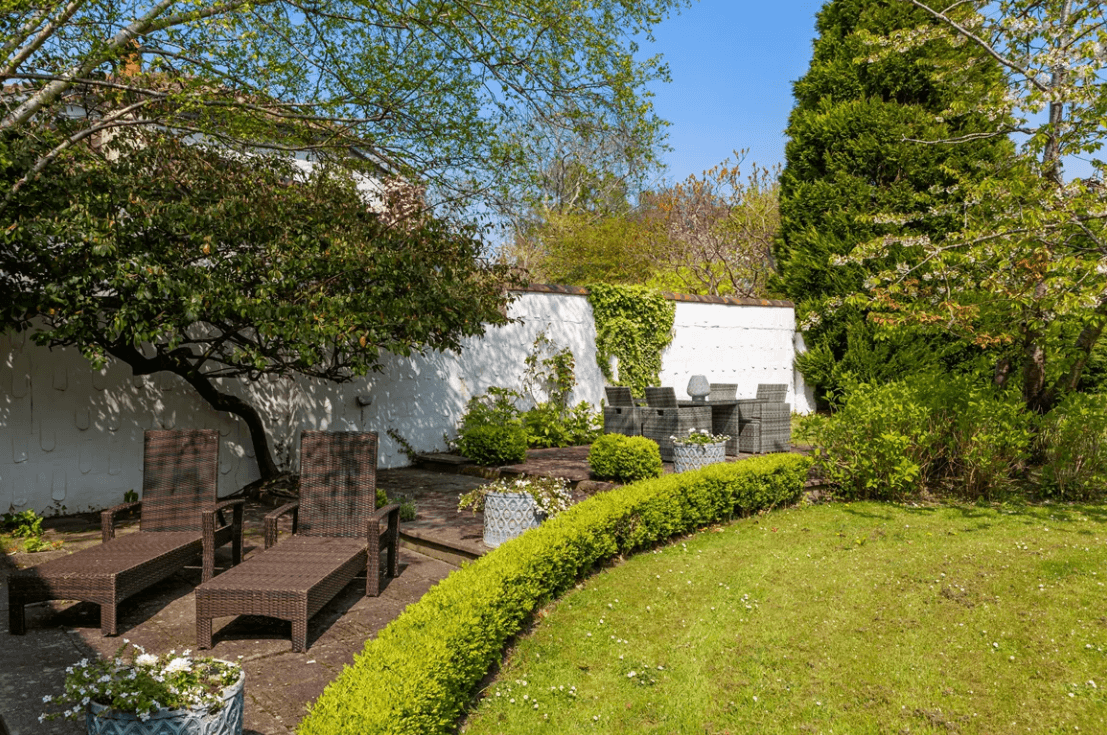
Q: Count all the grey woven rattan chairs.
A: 4